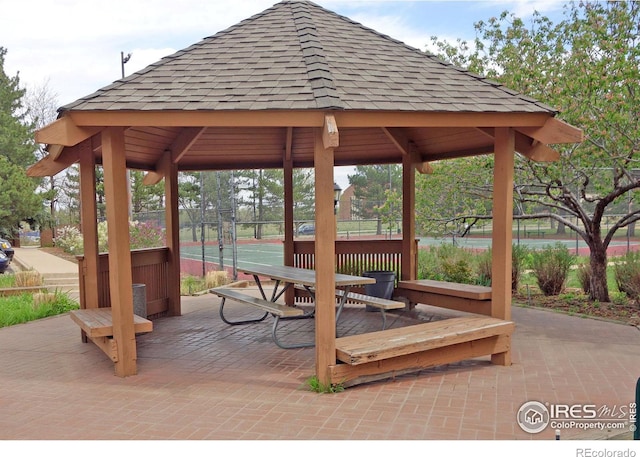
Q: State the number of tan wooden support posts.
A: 7